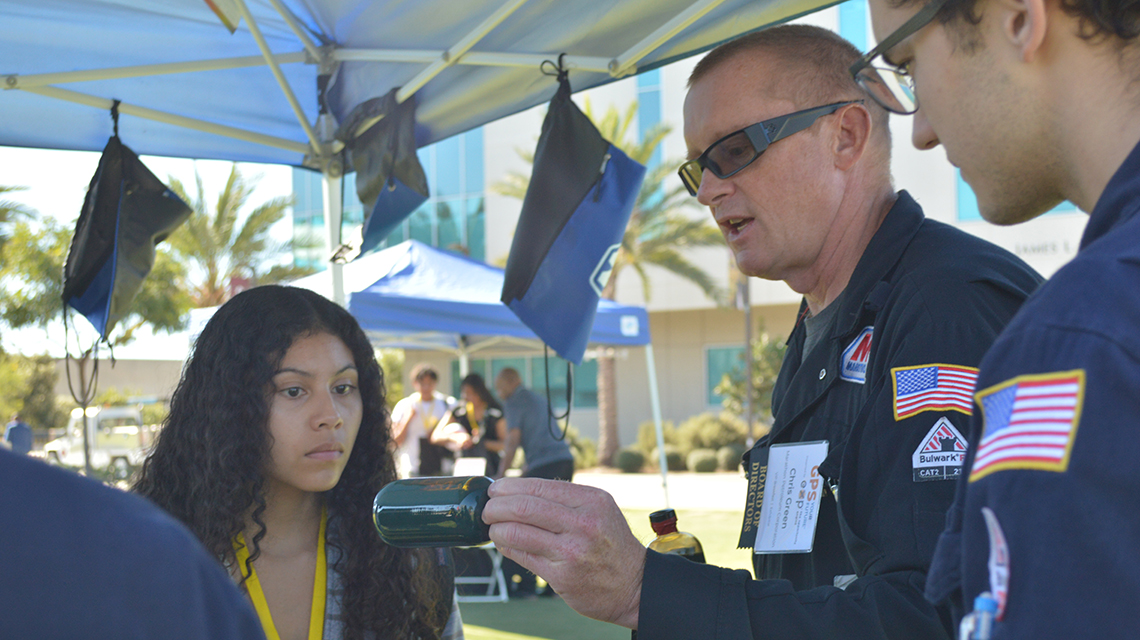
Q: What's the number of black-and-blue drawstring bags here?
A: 3